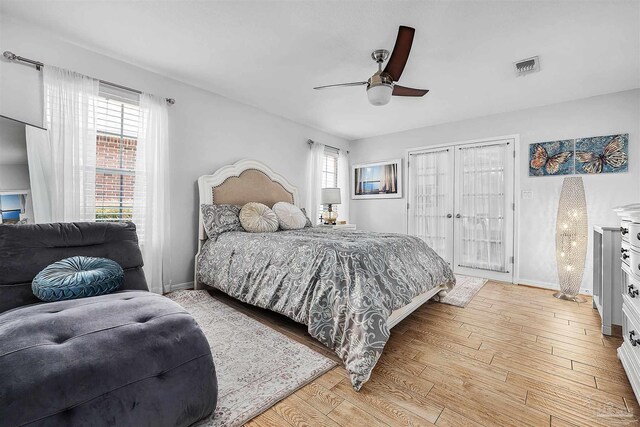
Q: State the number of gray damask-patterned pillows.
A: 2